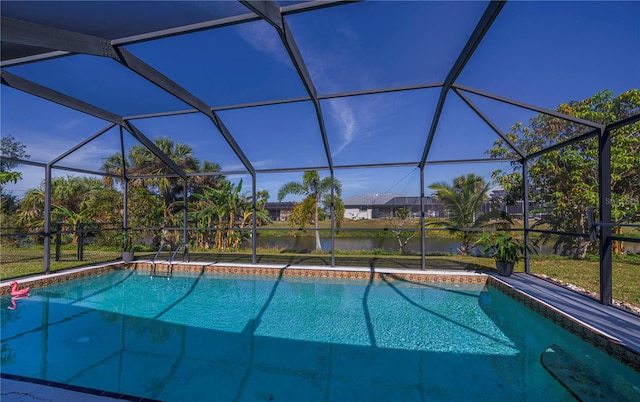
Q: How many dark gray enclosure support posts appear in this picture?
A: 8